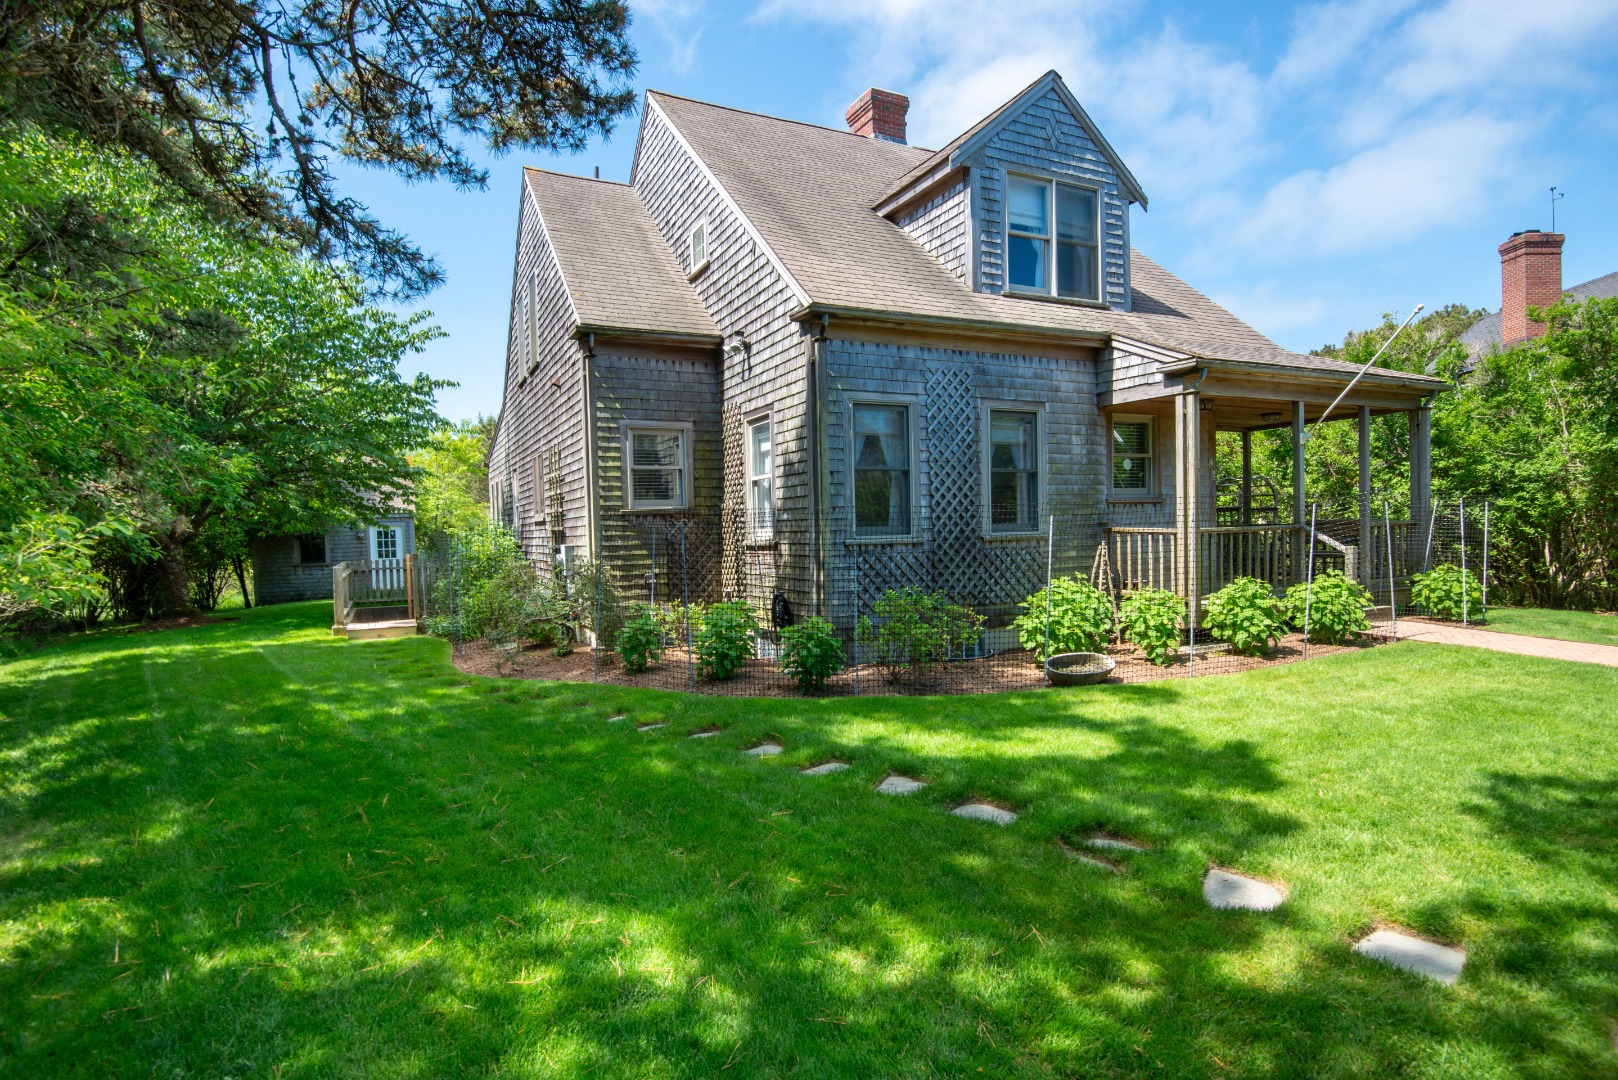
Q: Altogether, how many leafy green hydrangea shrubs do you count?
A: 8